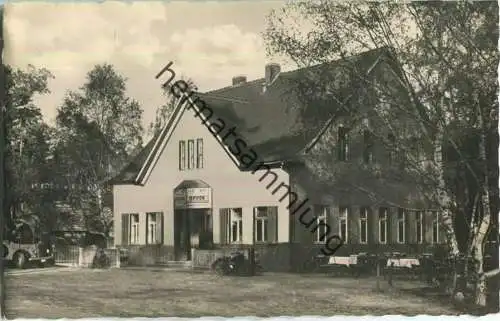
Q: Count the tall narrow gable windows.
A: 3